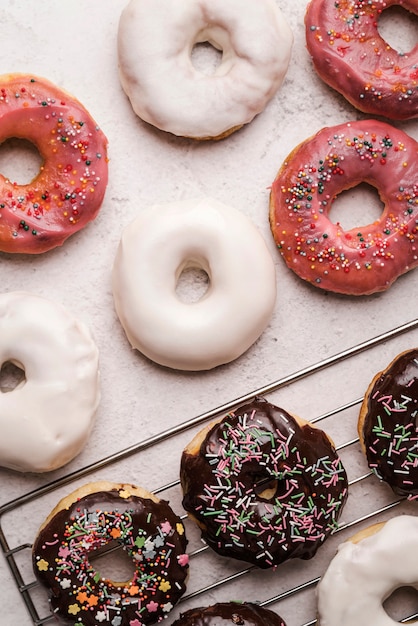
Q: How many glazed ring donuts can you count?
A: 11